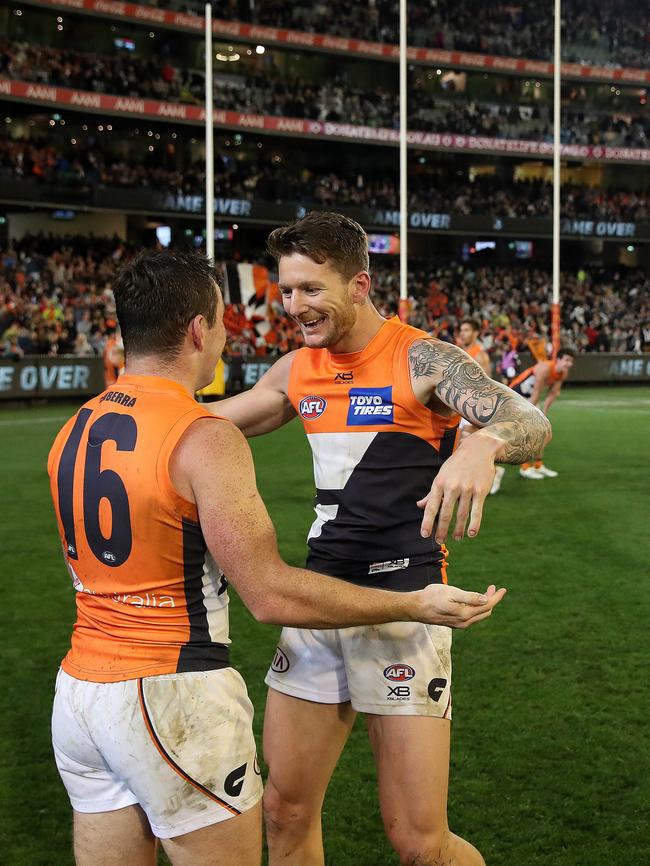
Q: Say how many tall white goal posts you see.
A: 3